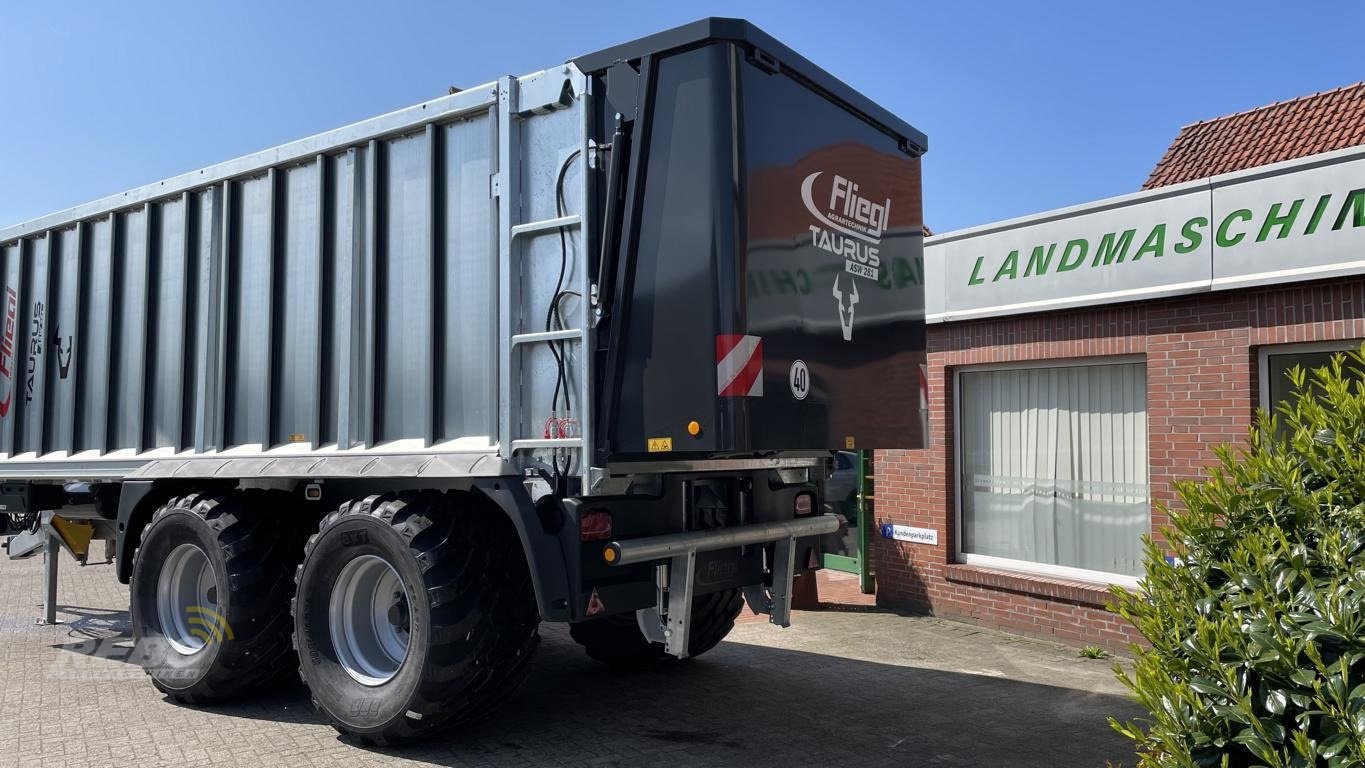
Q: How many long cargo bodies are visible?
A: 1